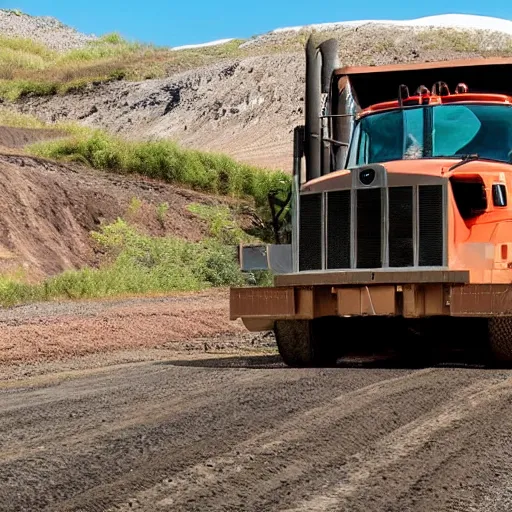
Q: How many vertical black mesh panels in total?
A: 5